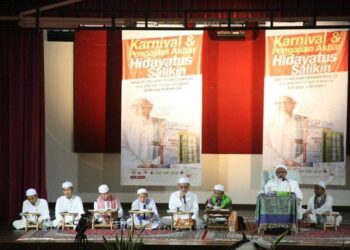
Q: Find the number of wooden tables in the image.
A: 7